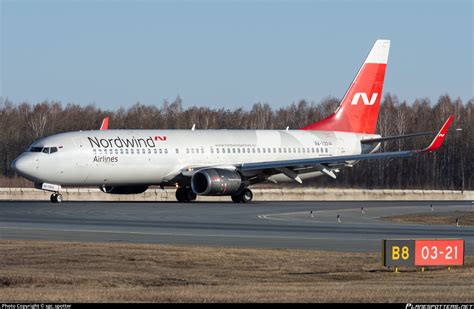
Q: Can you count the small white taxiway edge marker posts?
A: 5